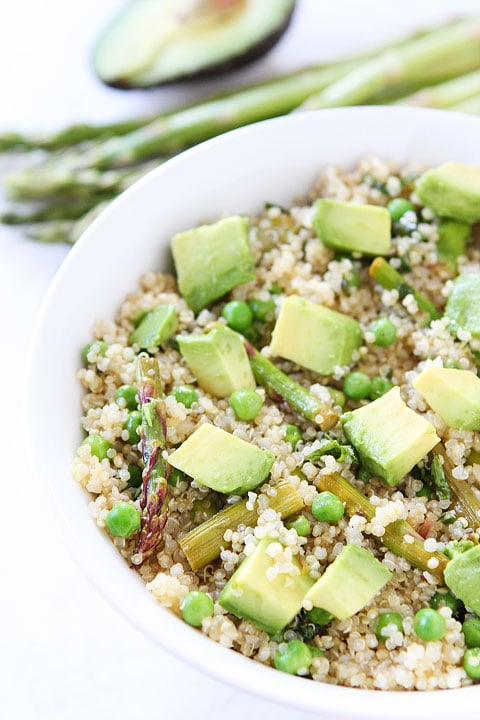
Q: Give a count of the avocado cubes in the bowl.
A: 13